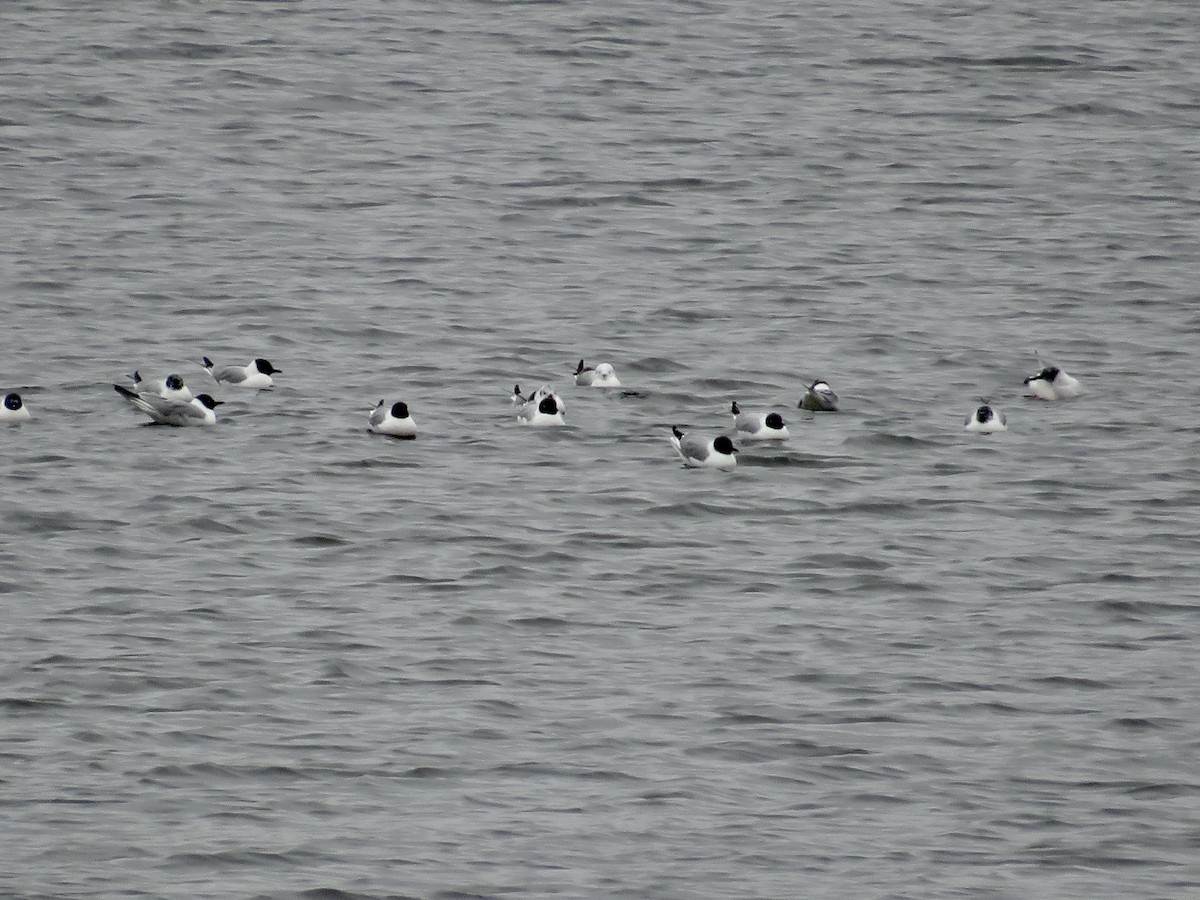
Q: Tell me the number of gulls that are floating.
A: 13